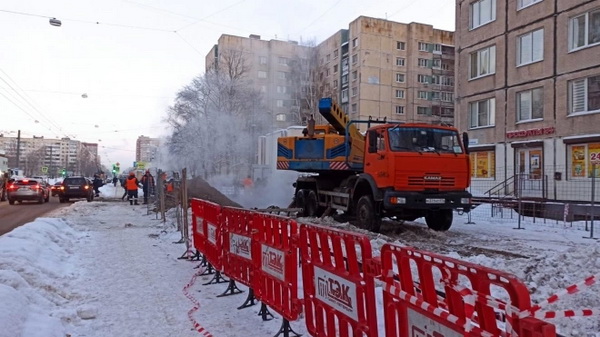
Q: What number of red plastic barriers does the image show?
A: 6